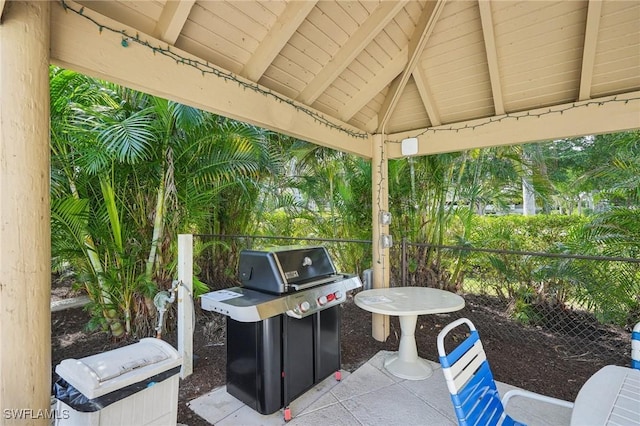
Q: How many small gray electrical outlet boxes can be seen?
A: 2